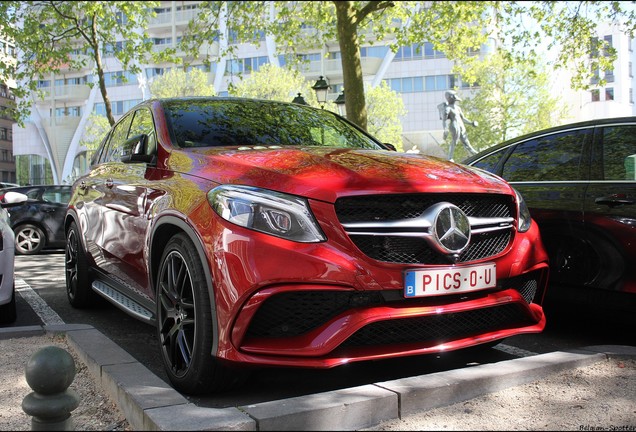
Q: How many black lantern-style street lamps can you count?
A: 3